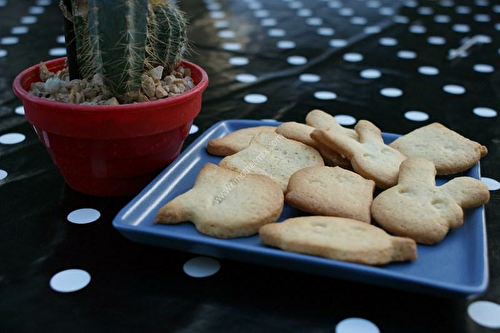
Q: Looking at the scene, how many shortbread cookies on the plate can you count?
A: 9